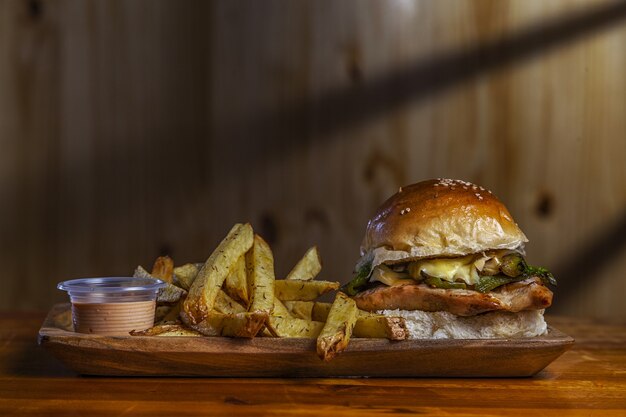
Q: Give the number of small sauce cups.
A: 1